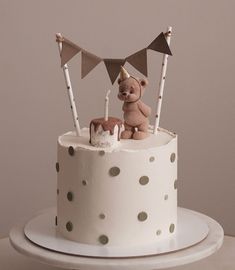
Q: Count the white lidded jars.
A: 0